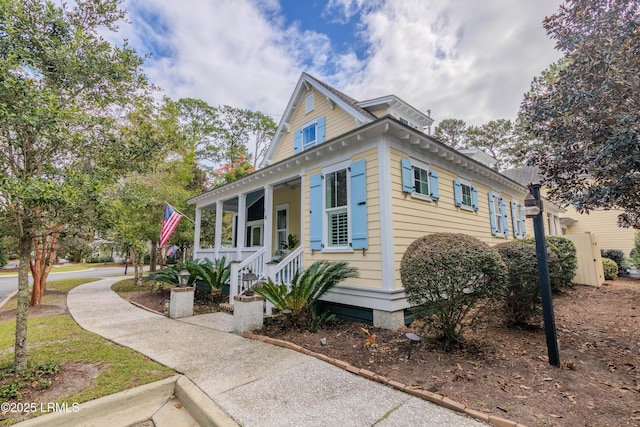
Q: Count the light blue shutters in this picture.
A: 12